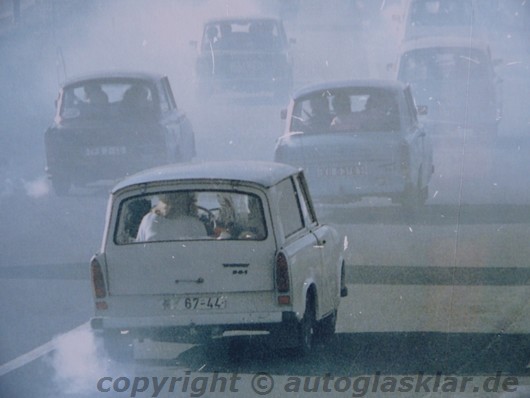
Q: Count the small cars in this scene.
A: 6